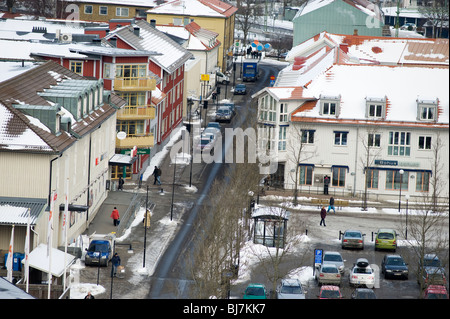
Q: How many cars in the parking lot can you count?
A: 13